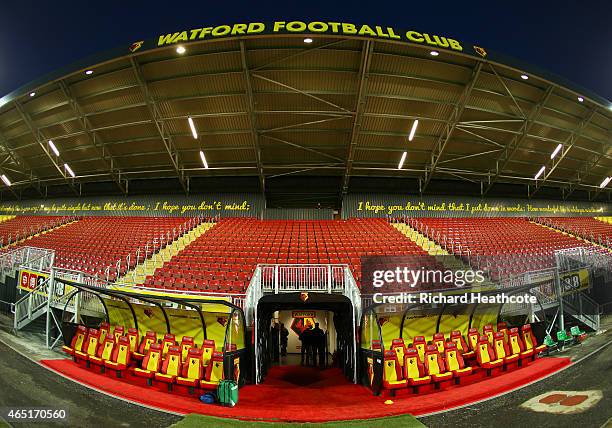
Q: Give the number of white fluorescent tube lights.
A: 10